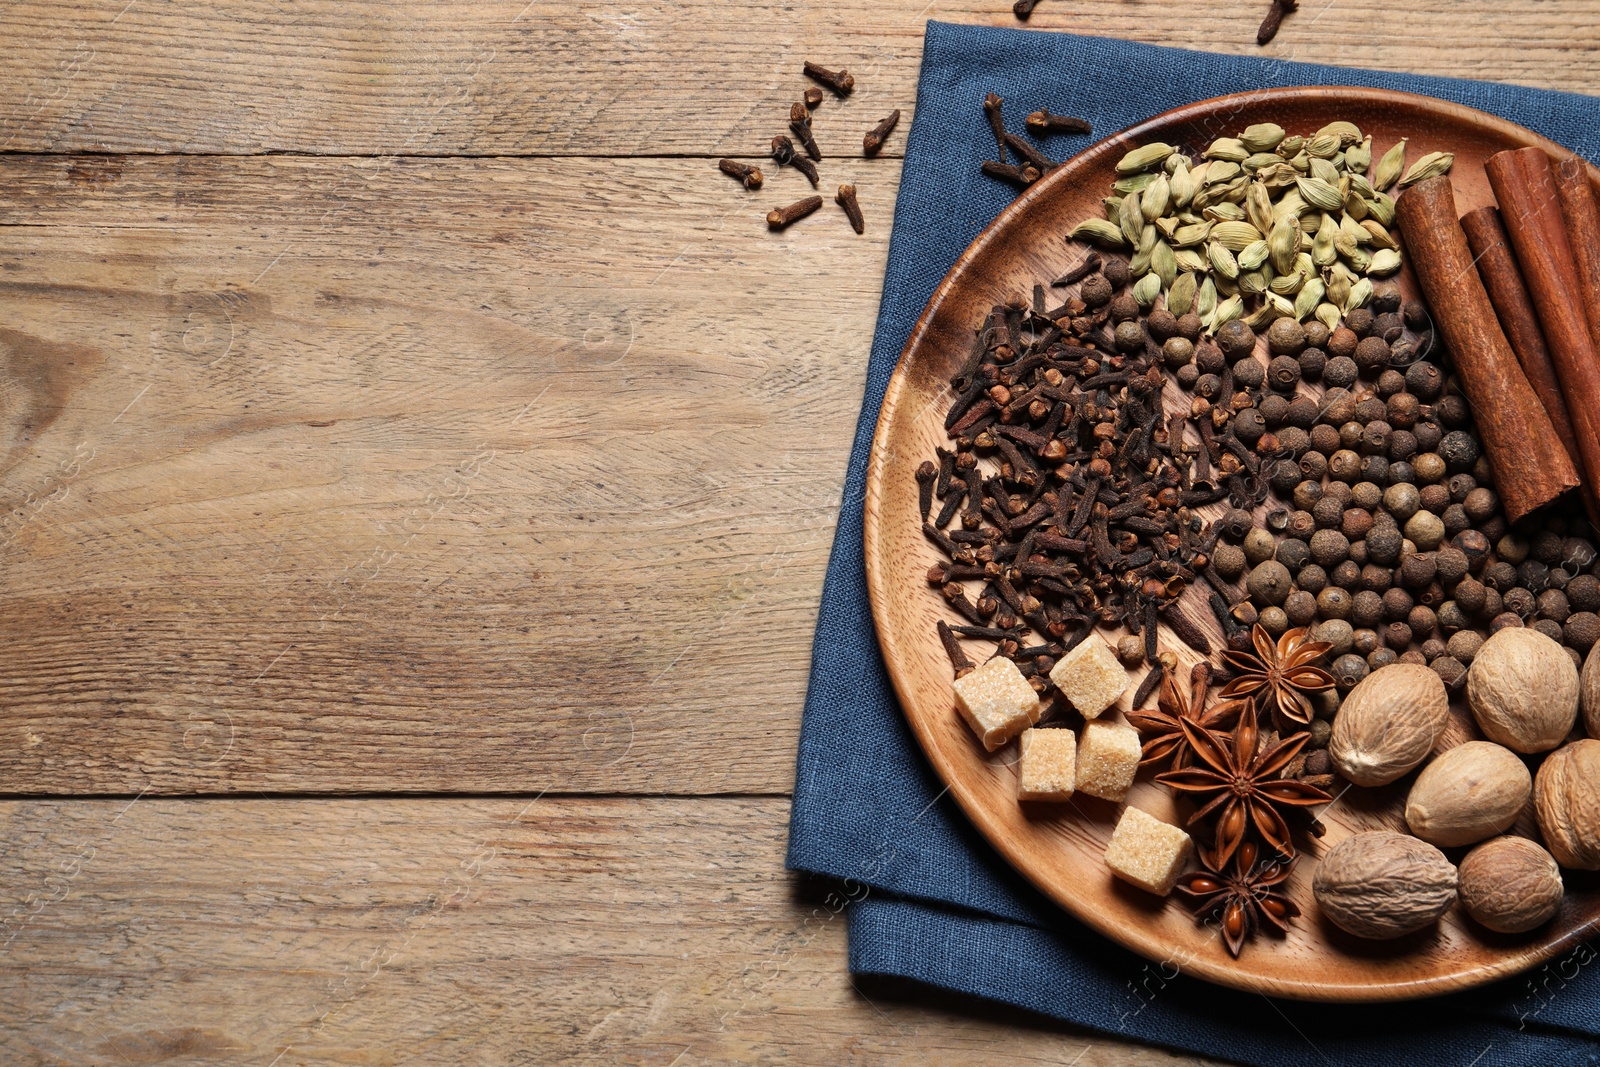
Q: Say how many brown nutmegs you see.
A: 7